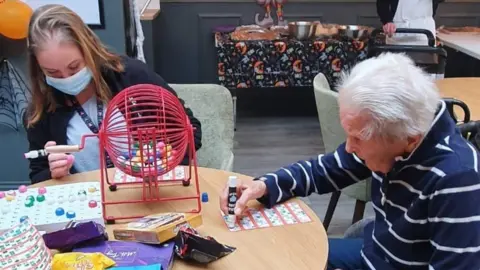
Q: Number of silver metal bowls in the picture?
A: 2